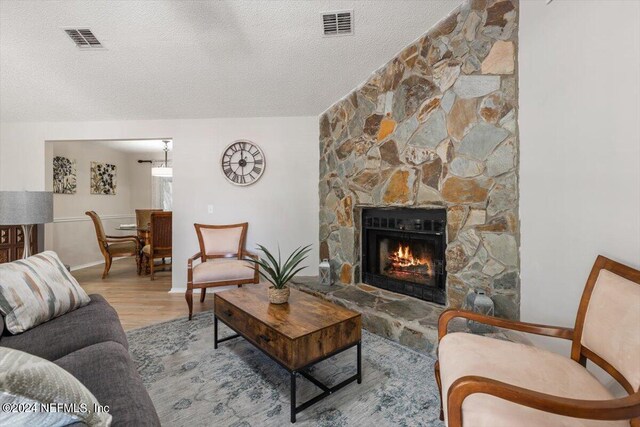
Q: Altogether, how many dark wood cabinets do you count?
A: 1